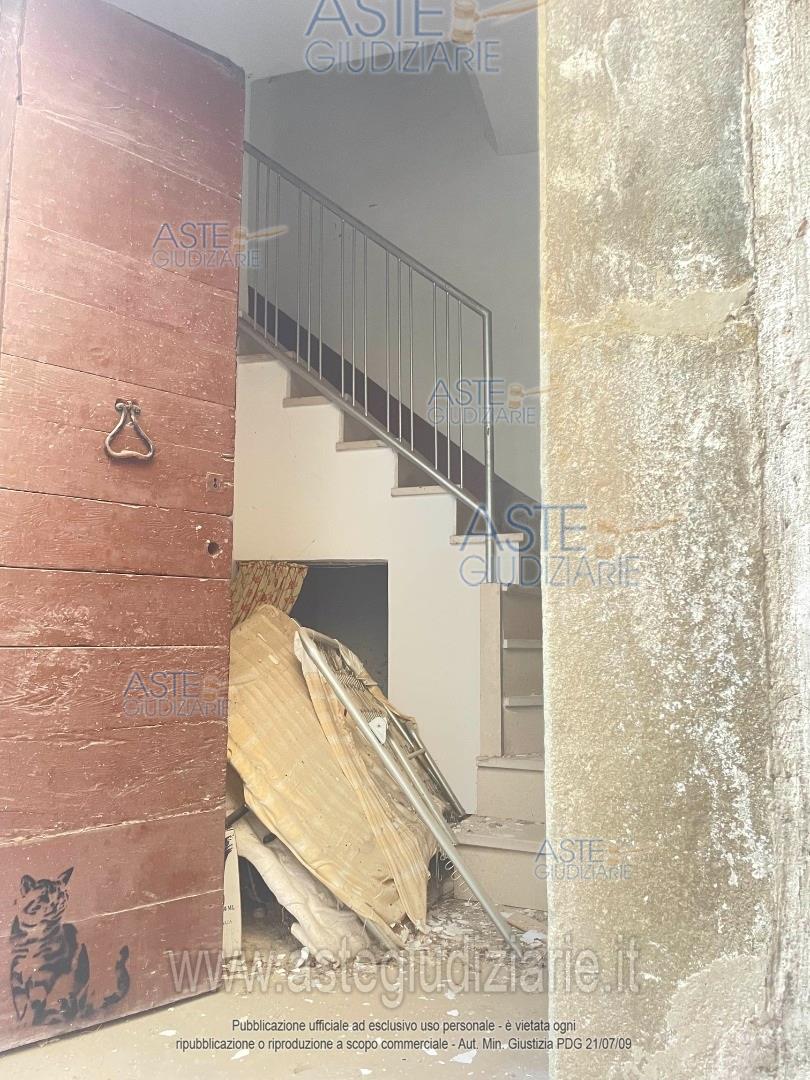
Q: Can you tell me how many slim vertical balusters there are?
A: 15